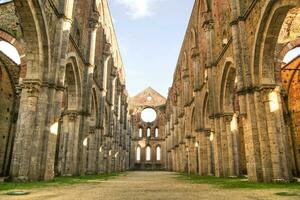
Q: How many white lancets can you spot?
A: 6